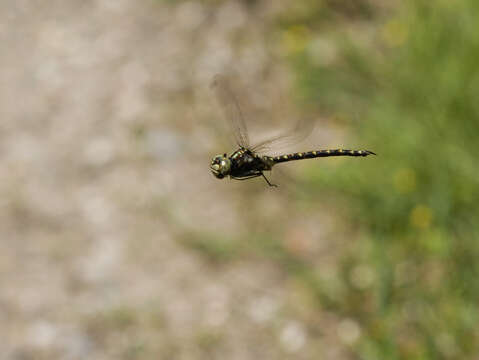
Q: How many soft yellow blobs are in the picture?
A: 4